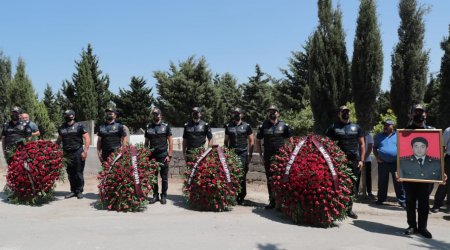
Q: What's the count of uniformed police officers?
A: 9